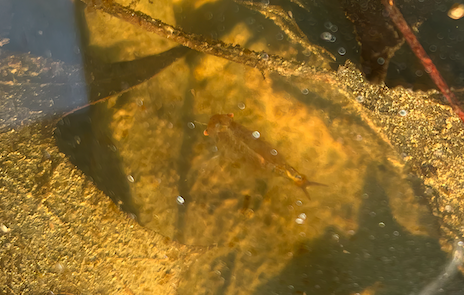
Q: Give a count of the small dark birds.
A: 0